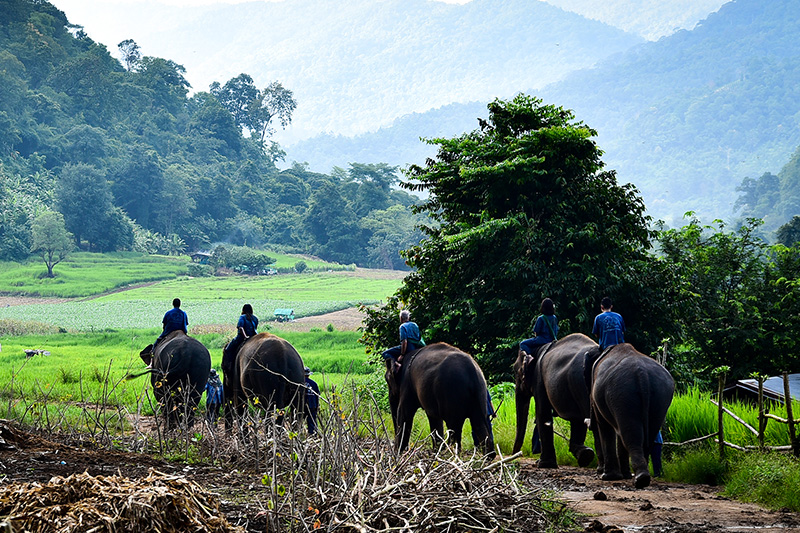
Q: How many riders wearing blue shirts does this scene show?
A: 5